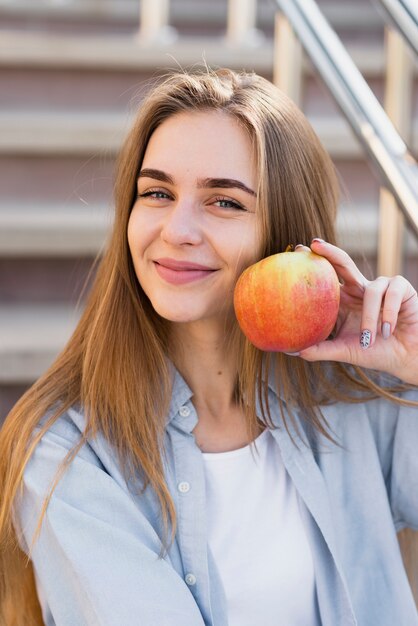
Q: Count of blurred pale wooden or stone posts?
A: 4